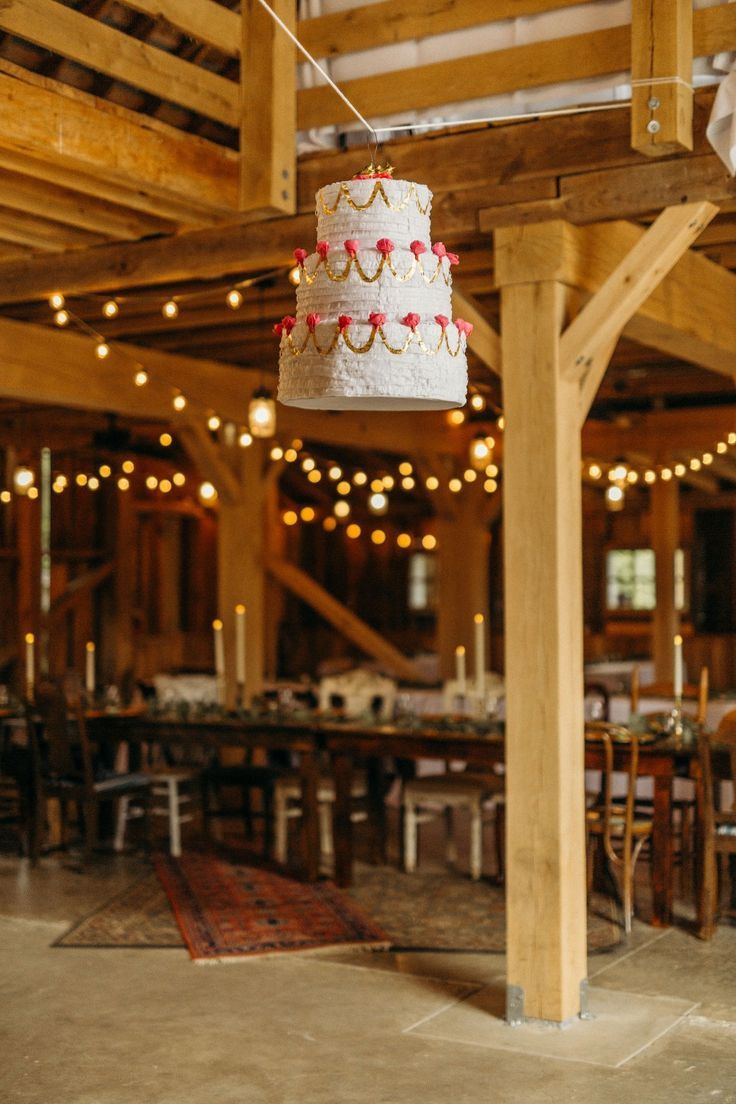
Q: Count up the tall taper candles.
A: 7